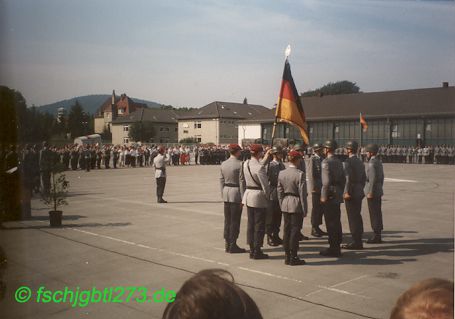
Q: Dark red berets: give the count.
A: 4